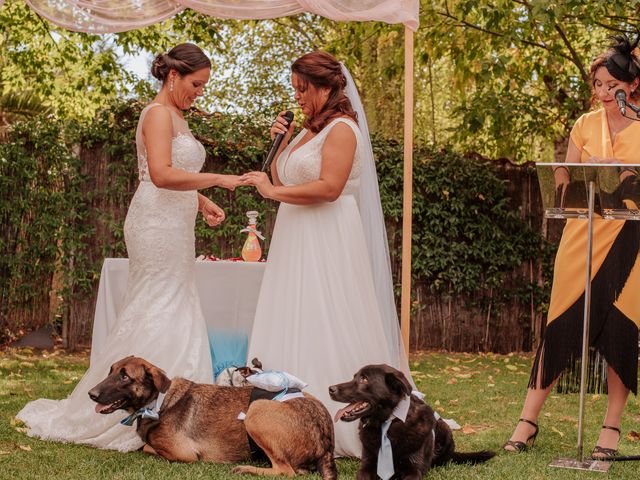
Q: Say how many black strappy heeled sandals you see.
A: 2